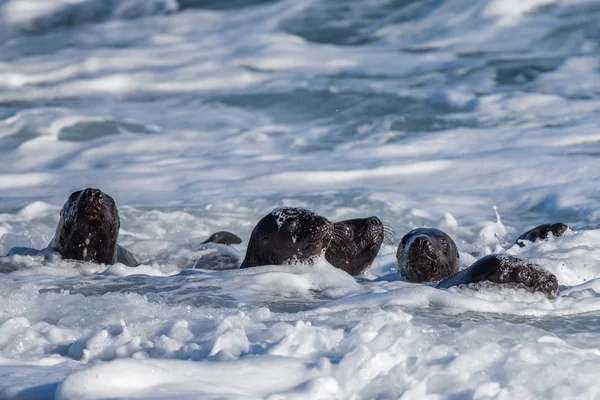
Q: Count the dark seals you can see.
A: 7